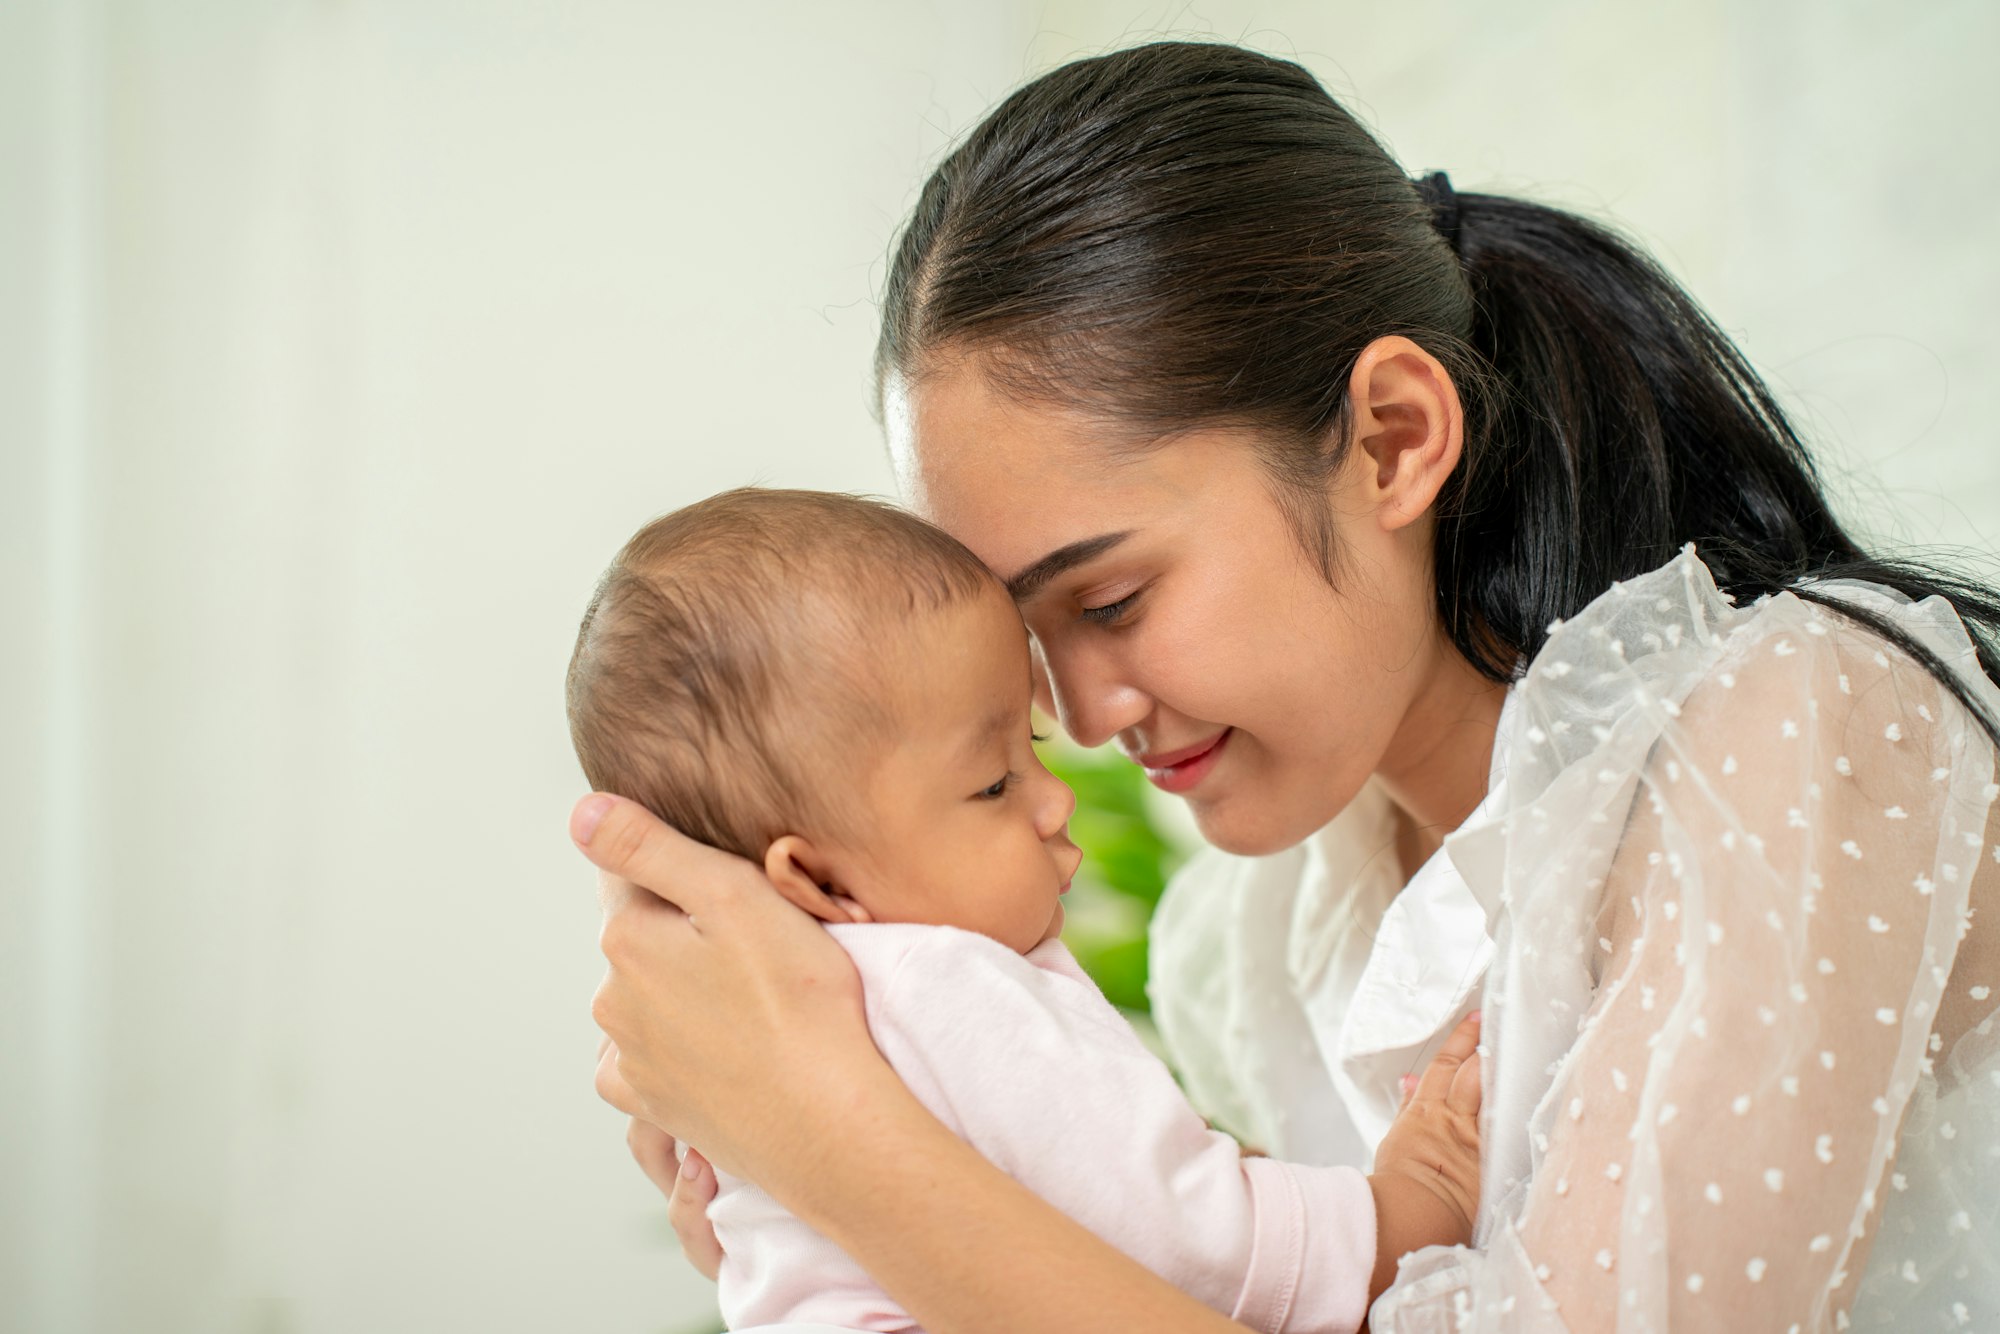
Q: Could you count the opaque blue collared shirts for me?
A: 0